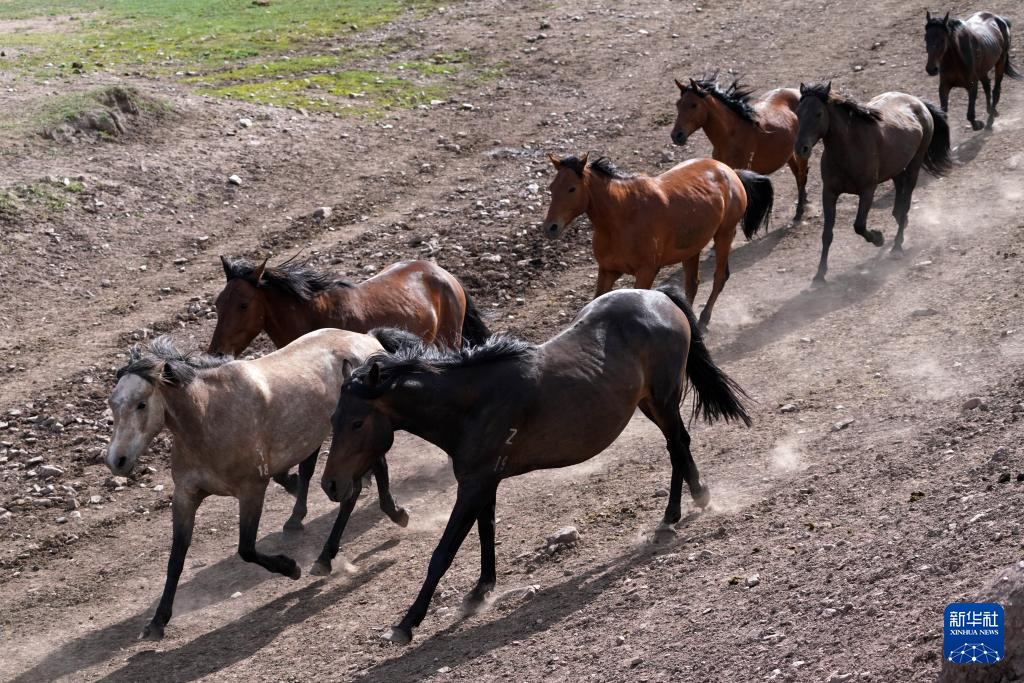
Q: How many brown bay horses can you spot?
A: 3